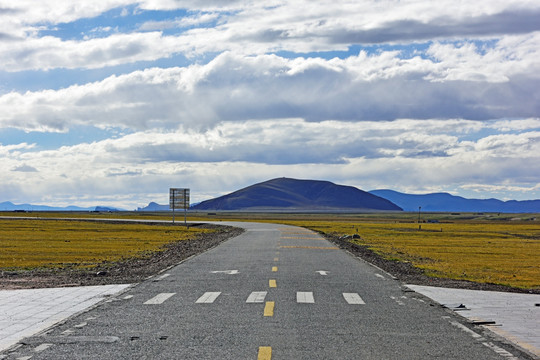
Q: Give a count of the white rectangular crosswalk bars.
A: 5